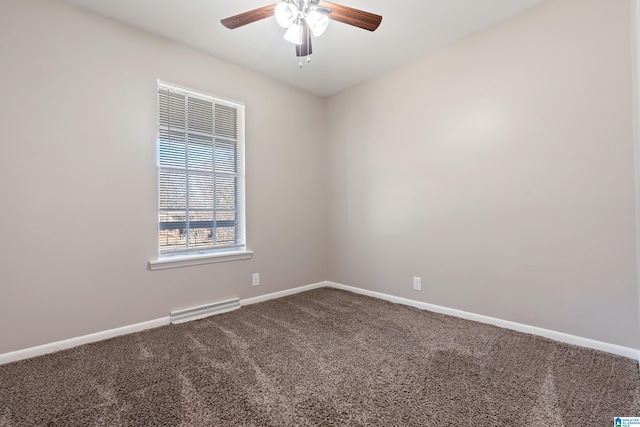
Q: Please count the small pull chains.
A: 2